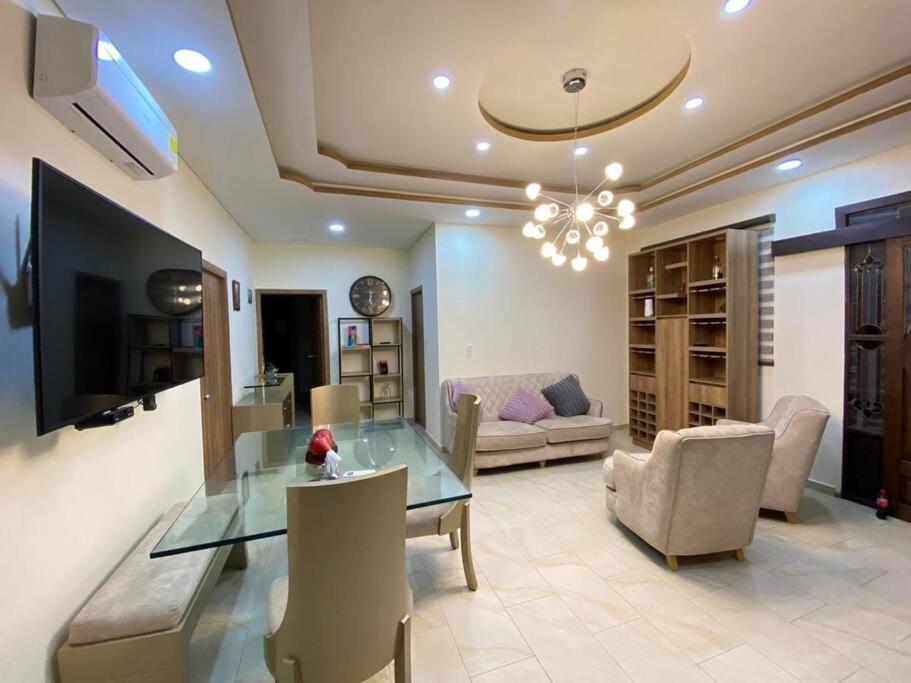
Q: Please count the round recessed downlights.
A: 9